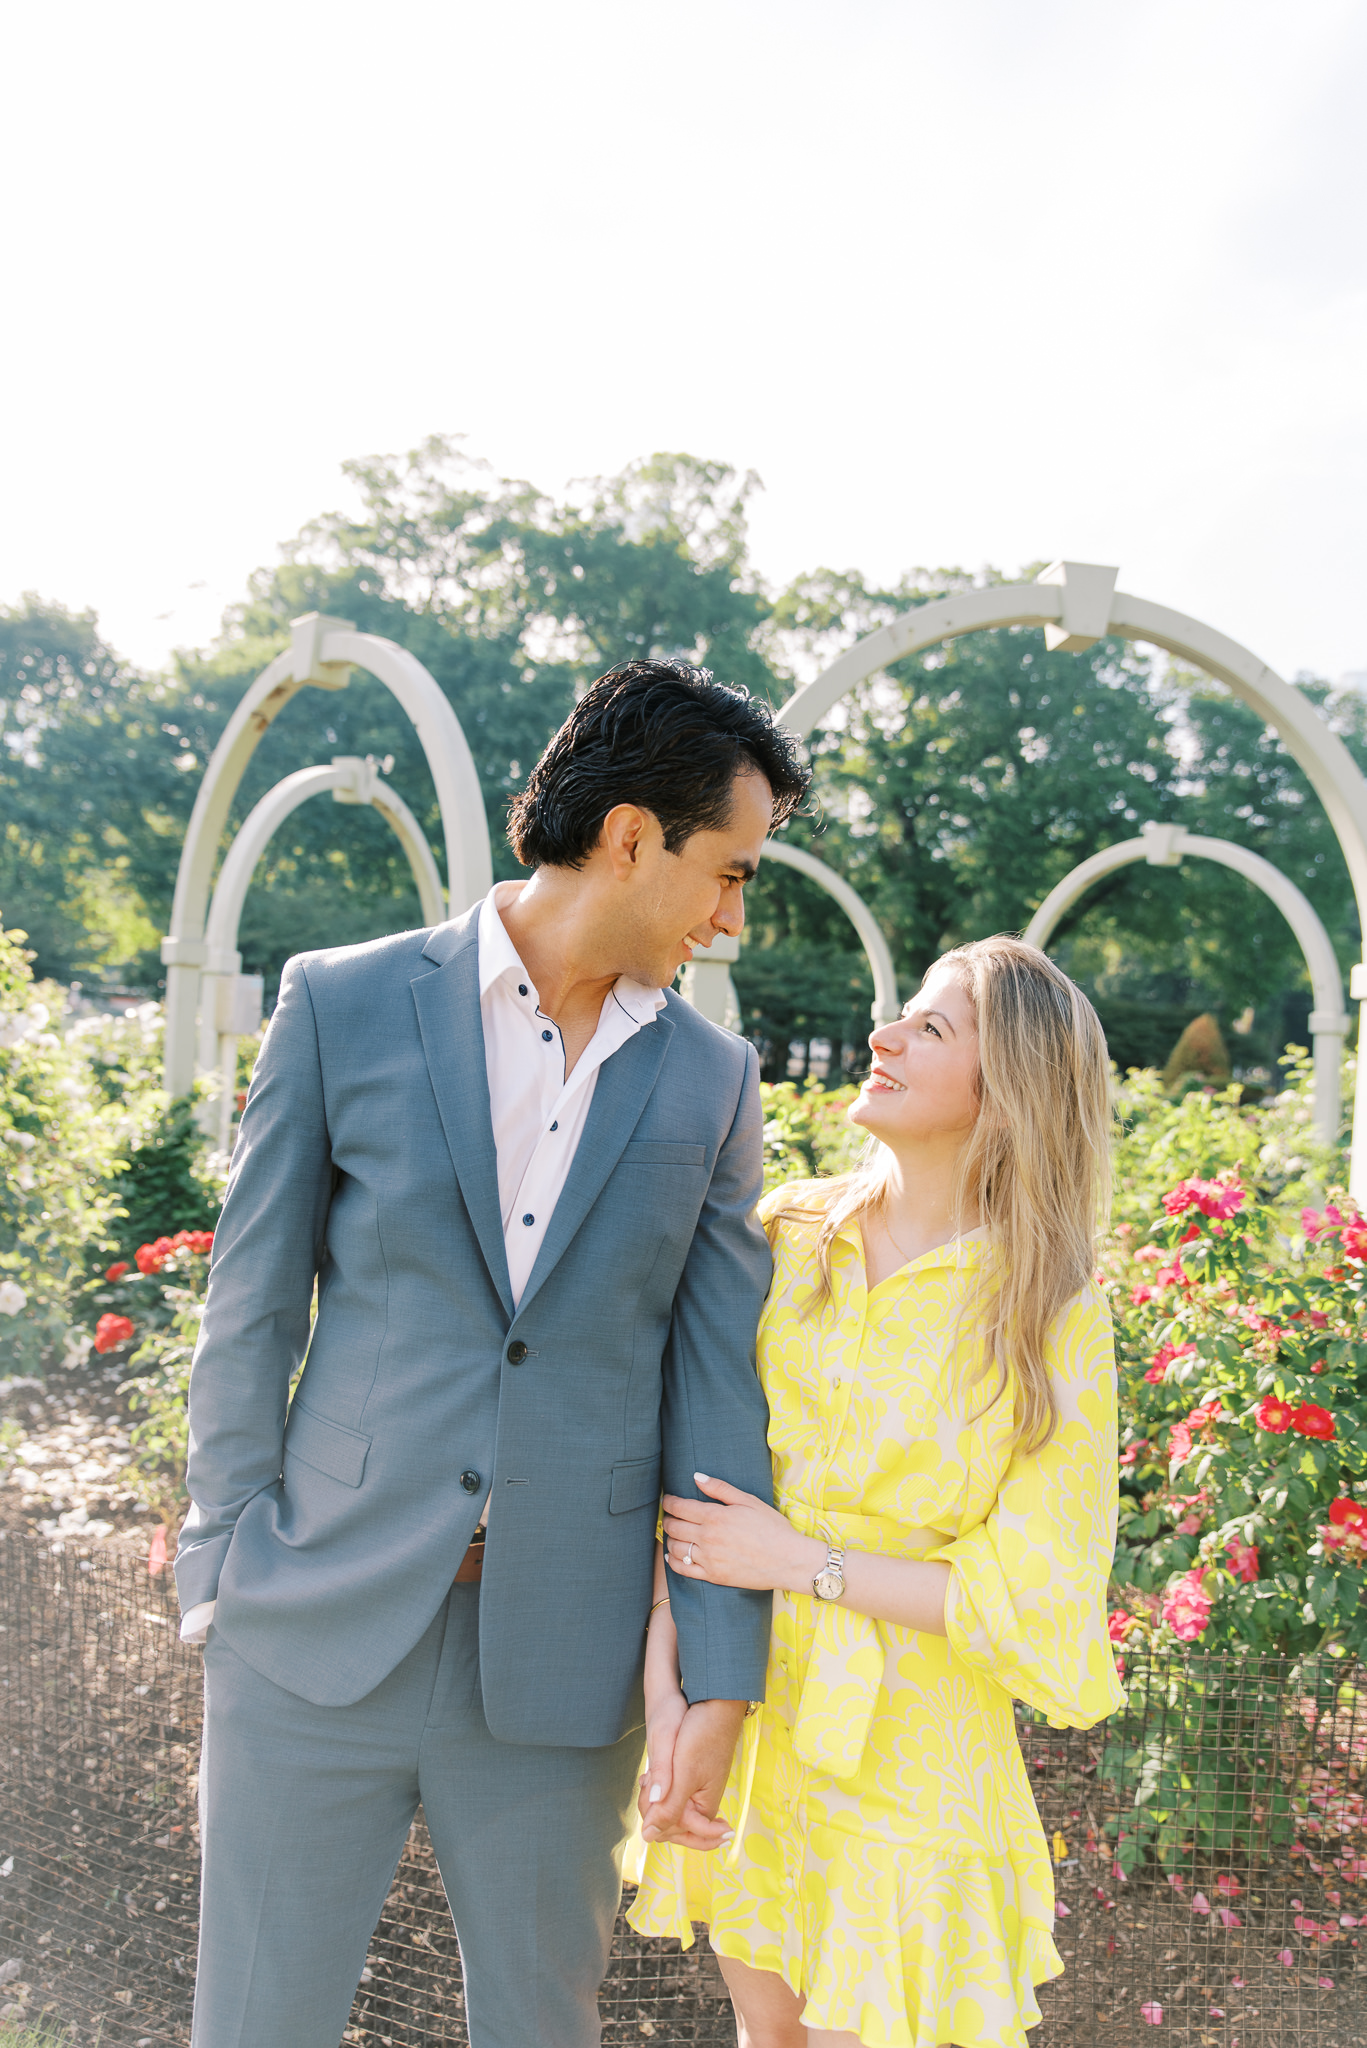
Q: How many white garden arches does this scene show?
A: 5